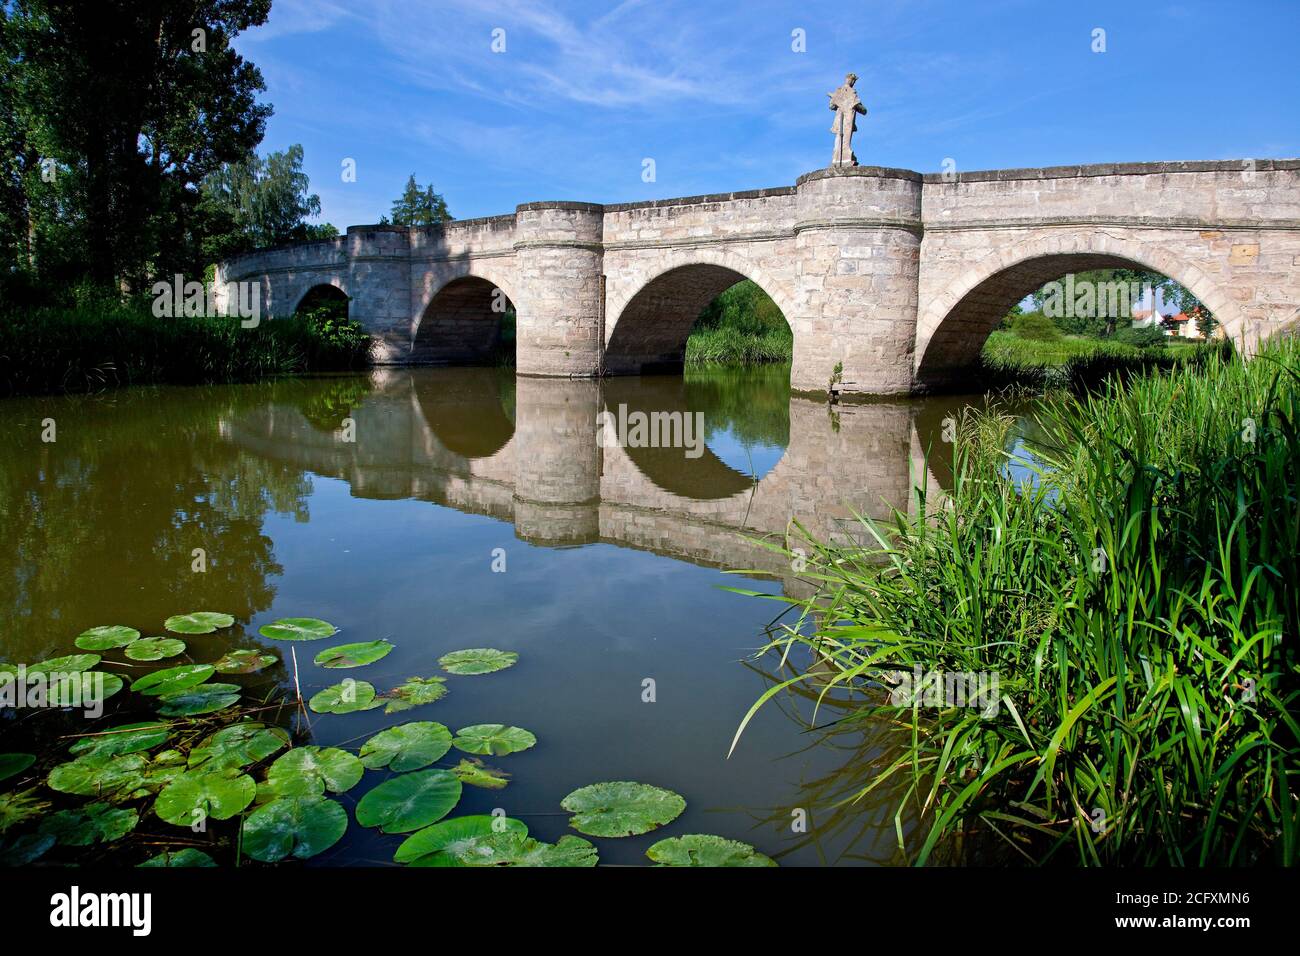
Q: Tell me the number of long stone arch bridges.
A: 1